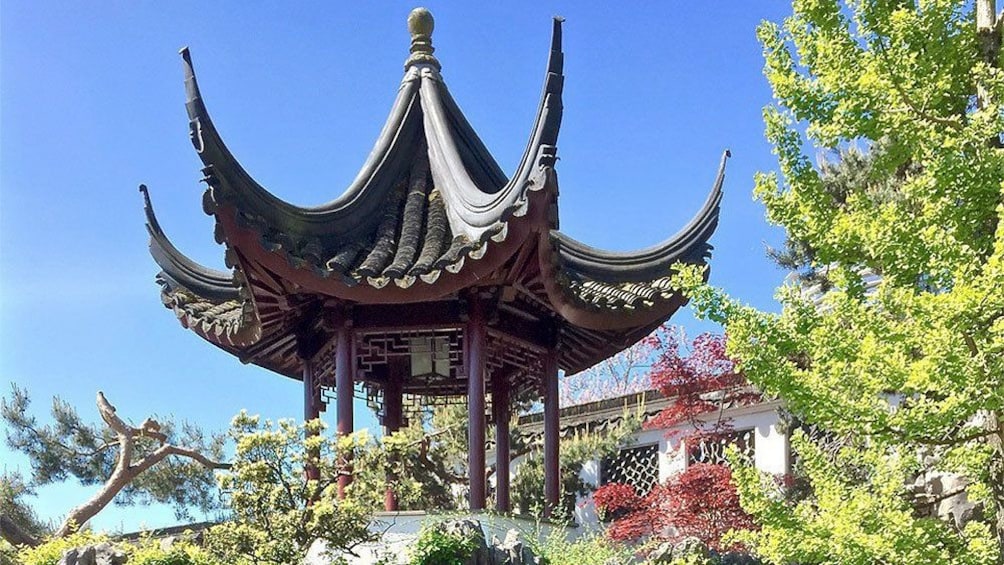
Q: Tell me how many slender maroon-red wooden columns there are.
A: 6